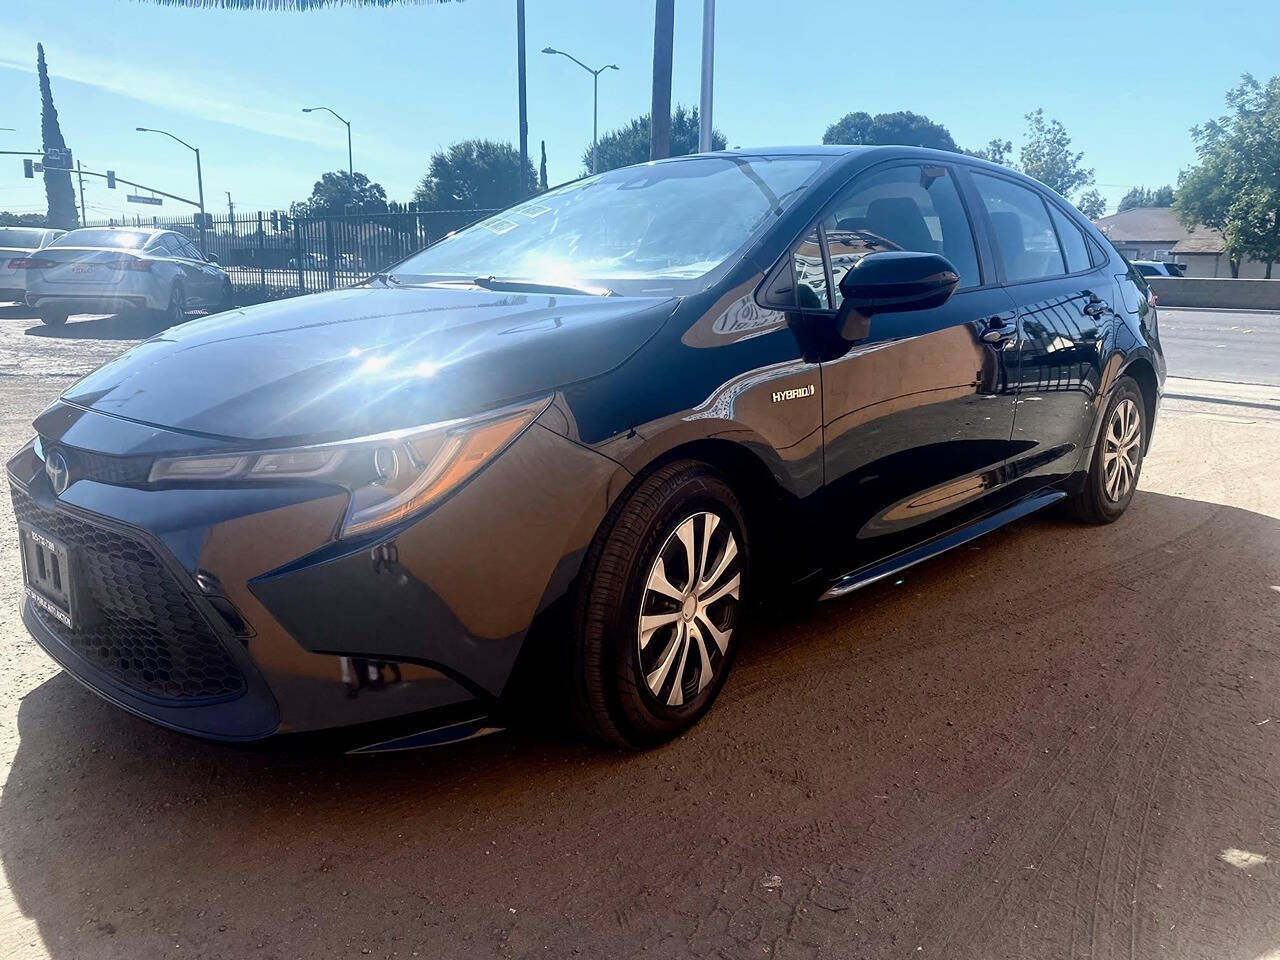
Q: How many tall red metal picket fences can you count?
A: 0